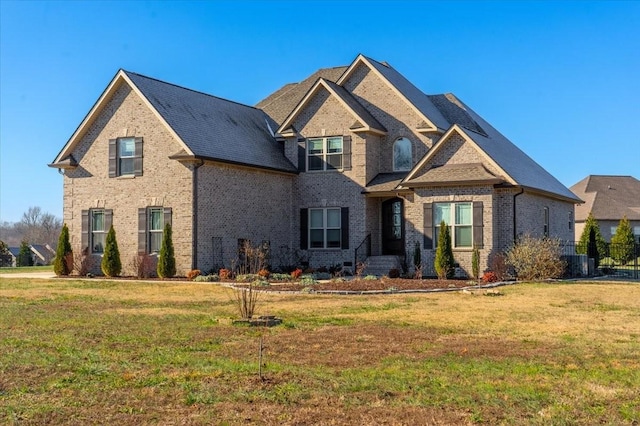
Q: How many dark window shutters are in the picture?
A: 12